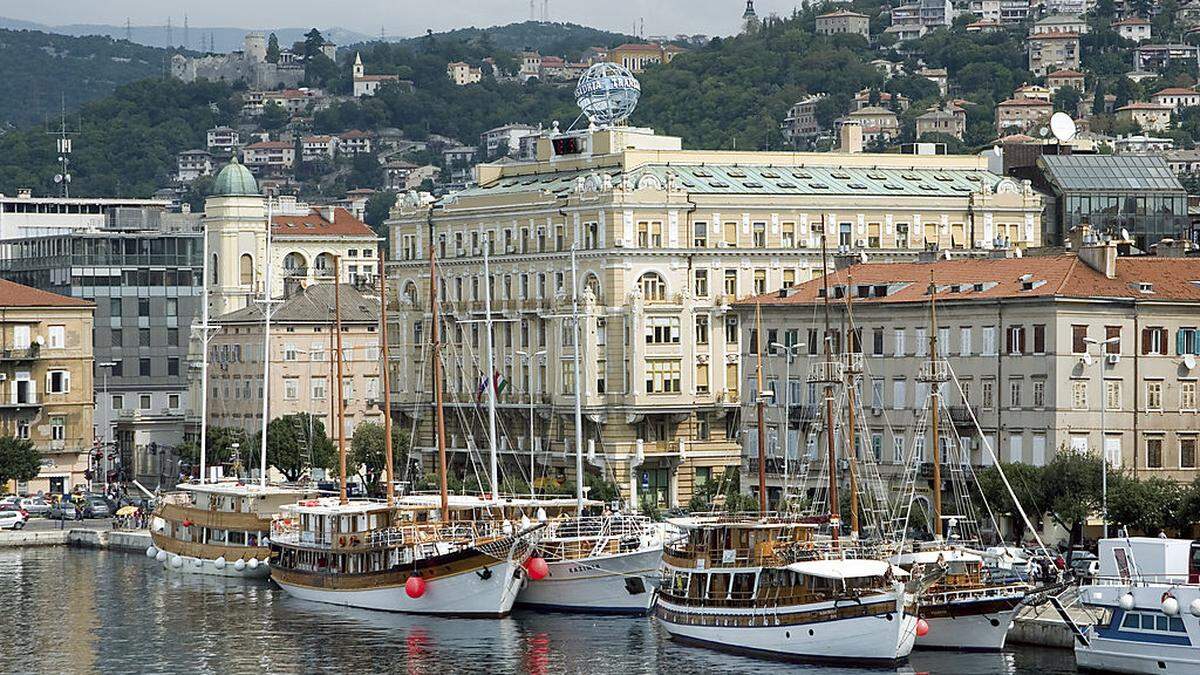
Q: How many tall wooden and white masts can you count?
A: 11